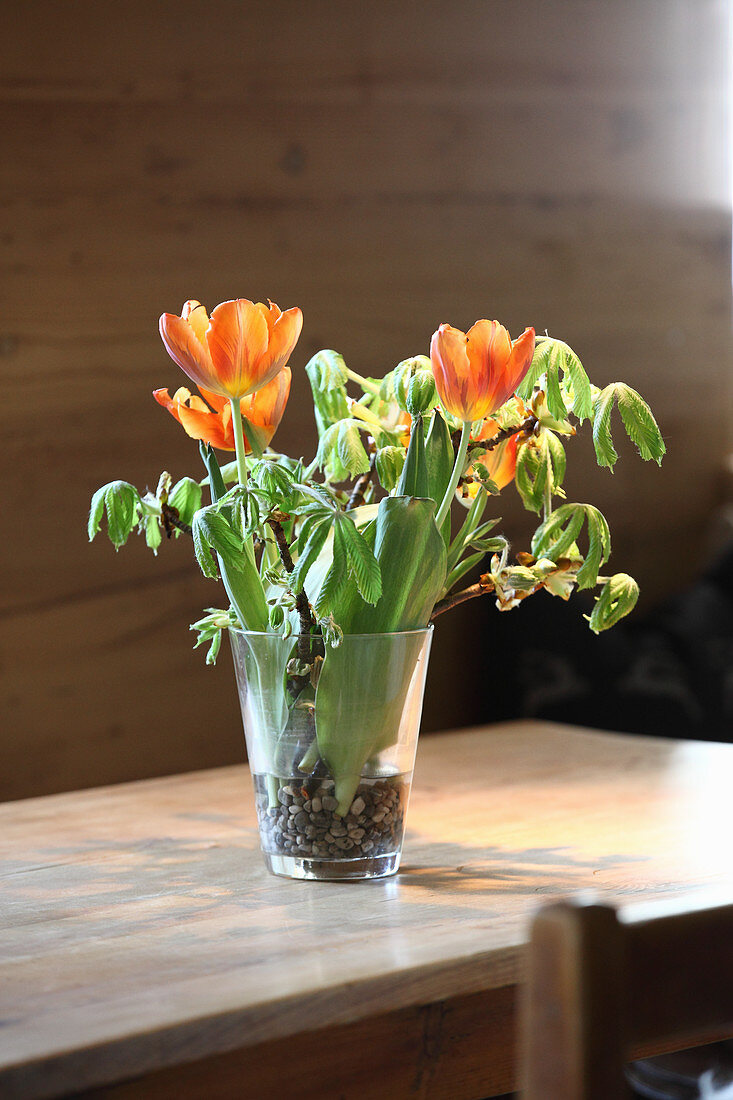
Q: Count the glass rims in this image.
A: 1